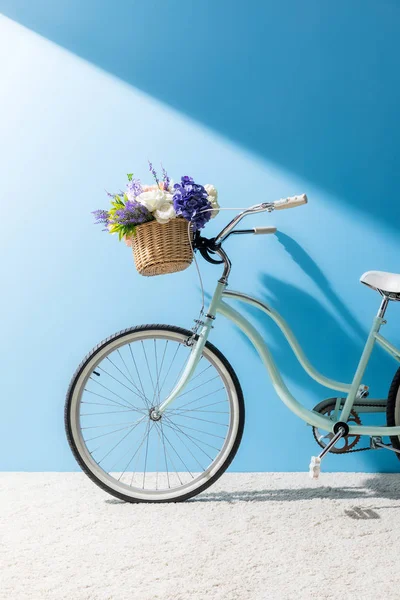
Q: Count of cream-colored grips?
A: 2